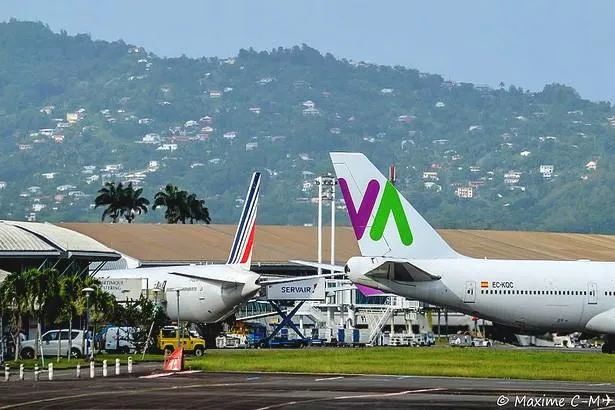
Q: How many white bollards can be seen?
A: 9